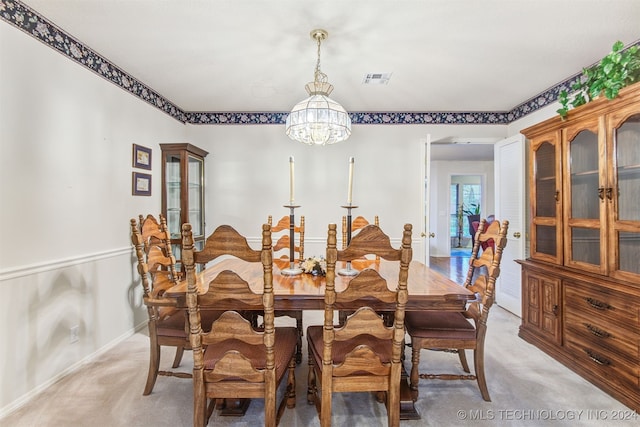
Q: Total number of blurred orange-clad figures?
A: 0